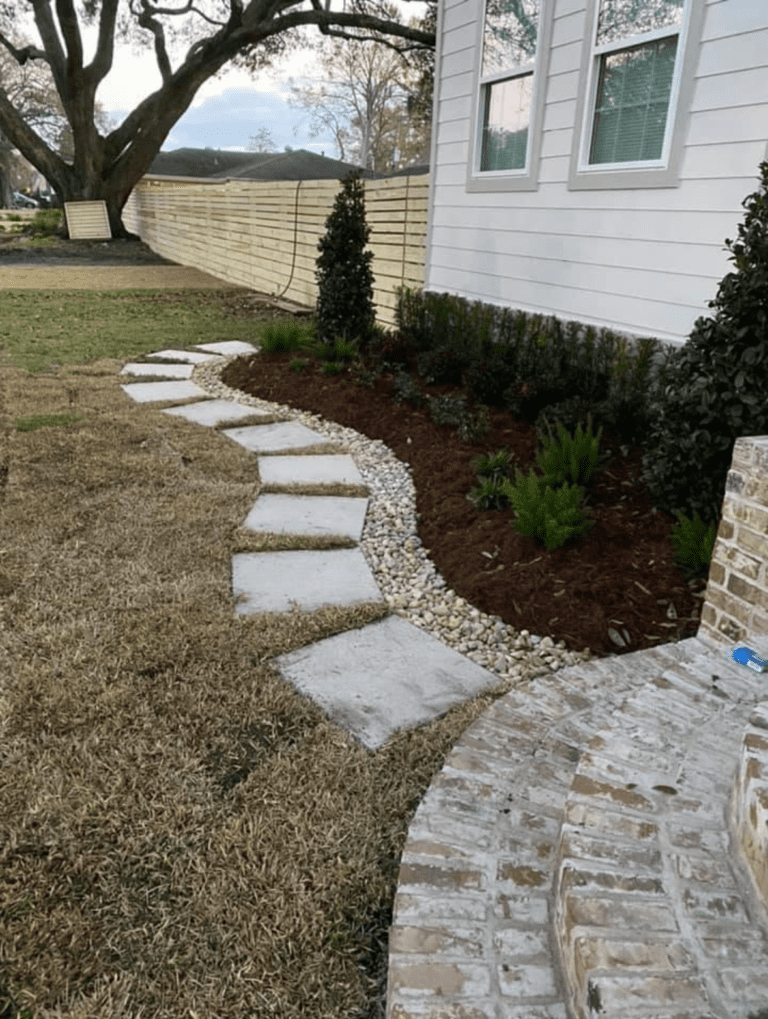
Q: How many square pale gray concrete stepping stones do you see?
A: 10